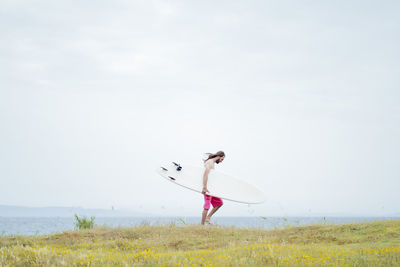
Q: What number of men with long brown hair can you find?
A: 1